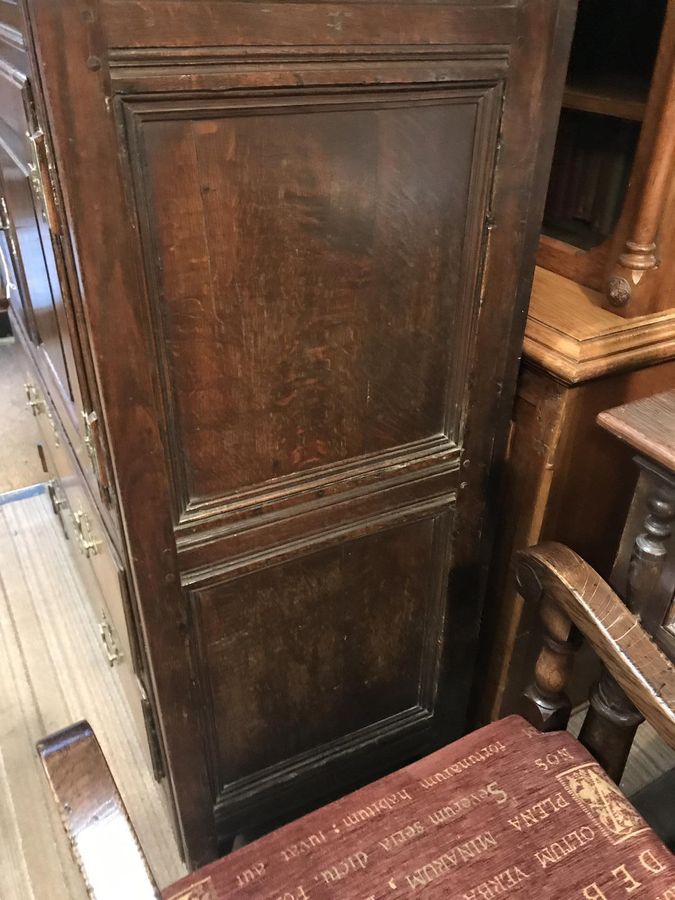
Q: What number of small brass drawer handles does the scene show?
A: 4